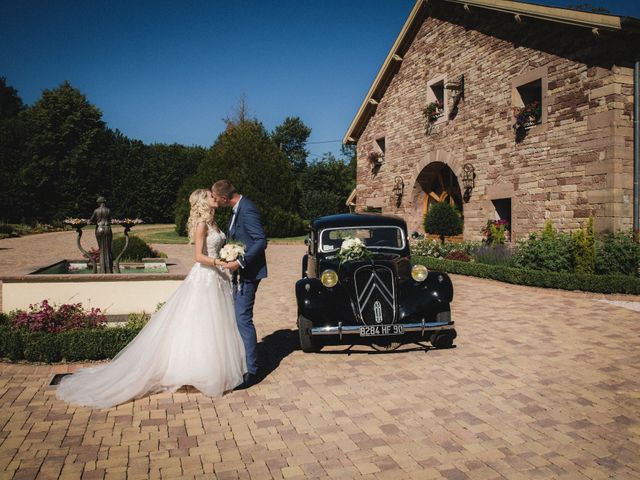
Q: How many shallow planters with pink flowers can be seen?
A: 2